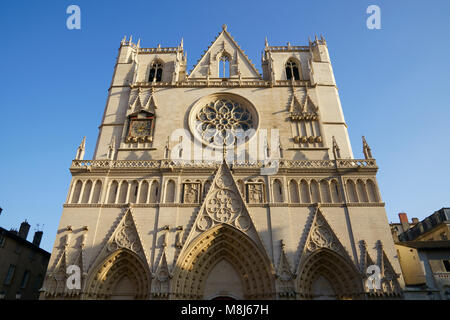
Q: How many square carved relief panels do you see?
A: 2